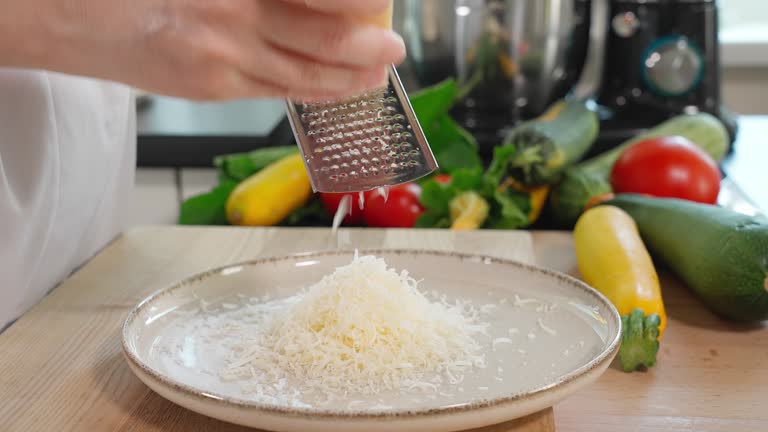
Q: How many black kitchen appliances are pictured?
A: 1